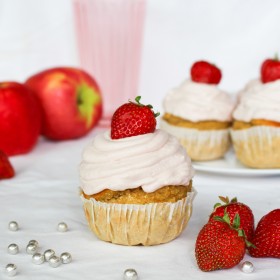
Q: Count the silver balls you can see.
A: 12